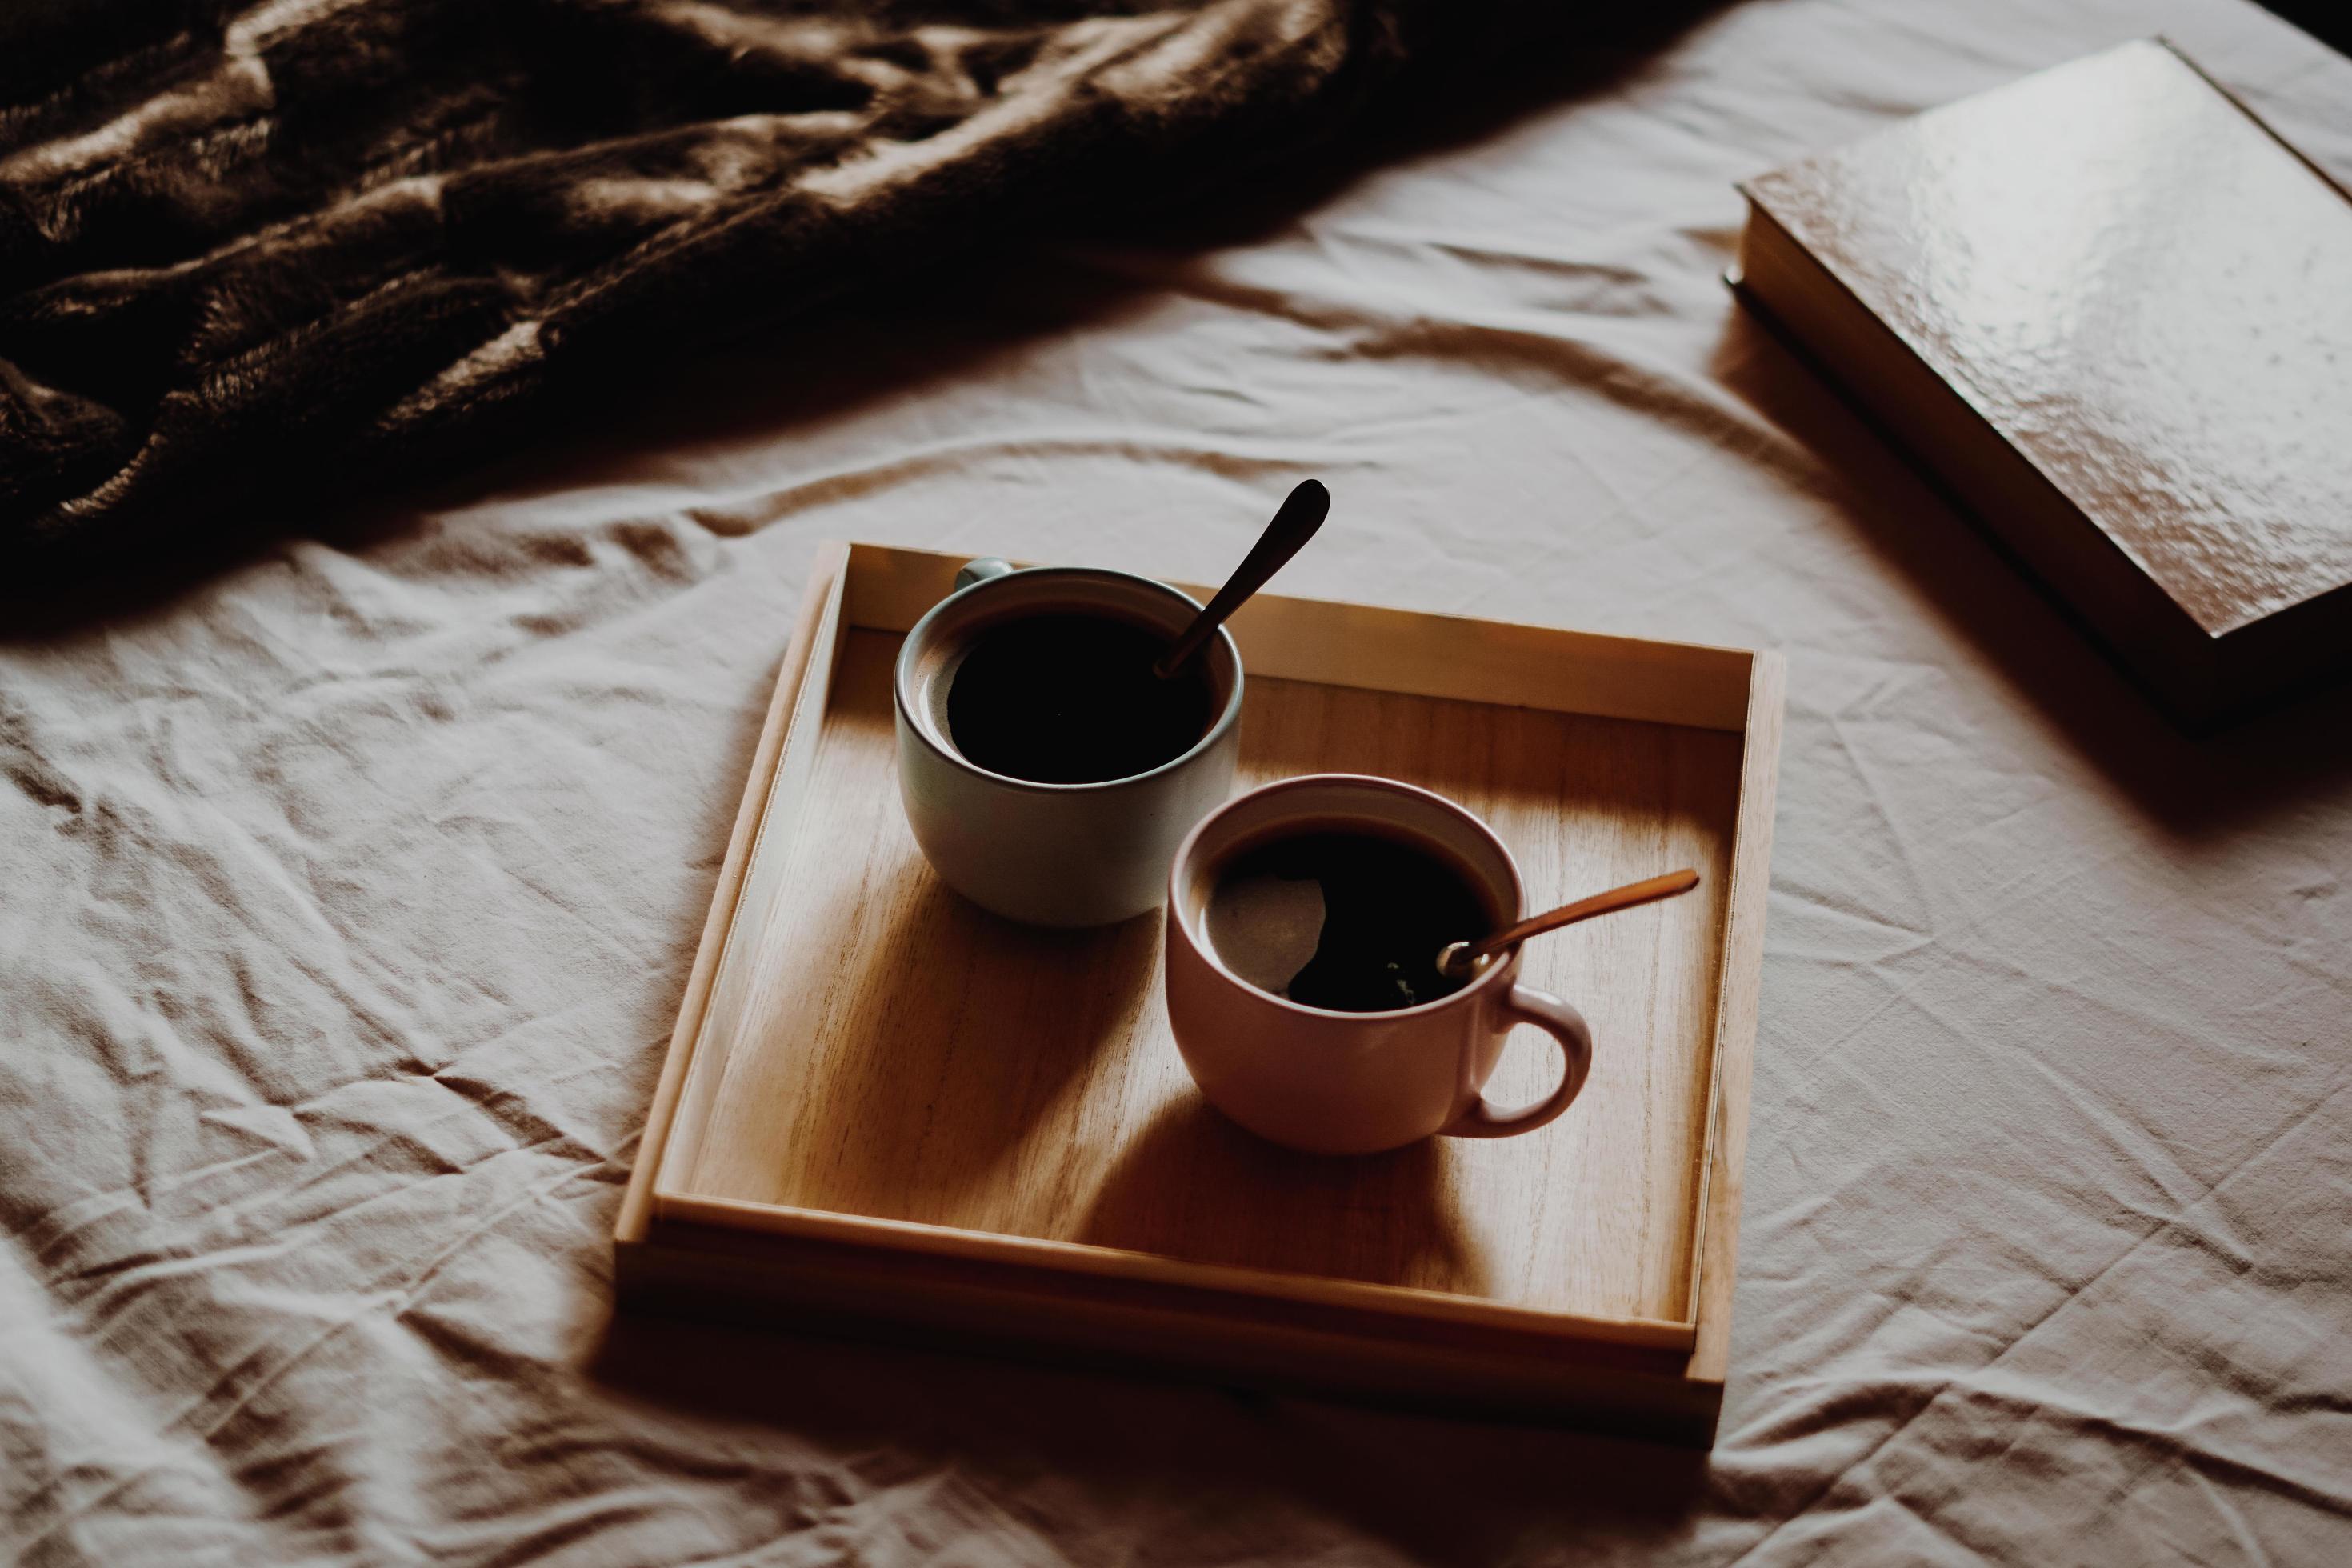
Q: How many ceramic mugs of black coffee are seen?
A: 2